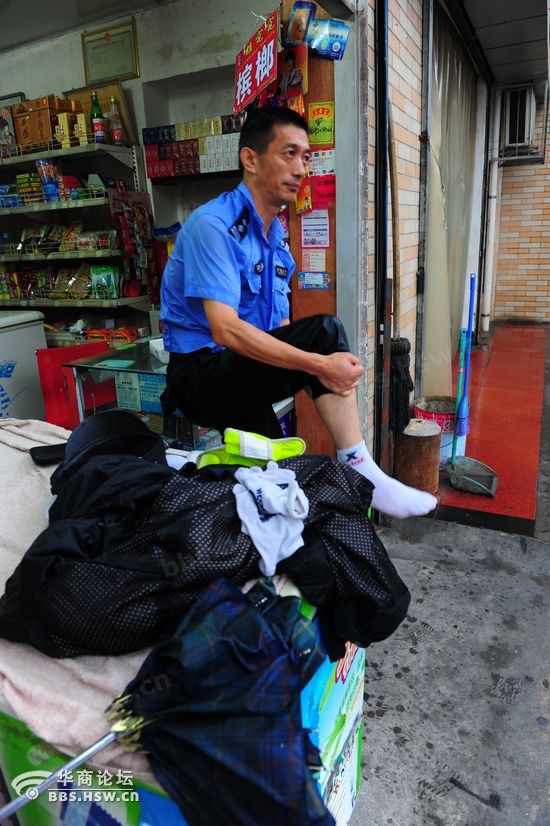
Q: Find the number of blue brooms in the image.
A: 1